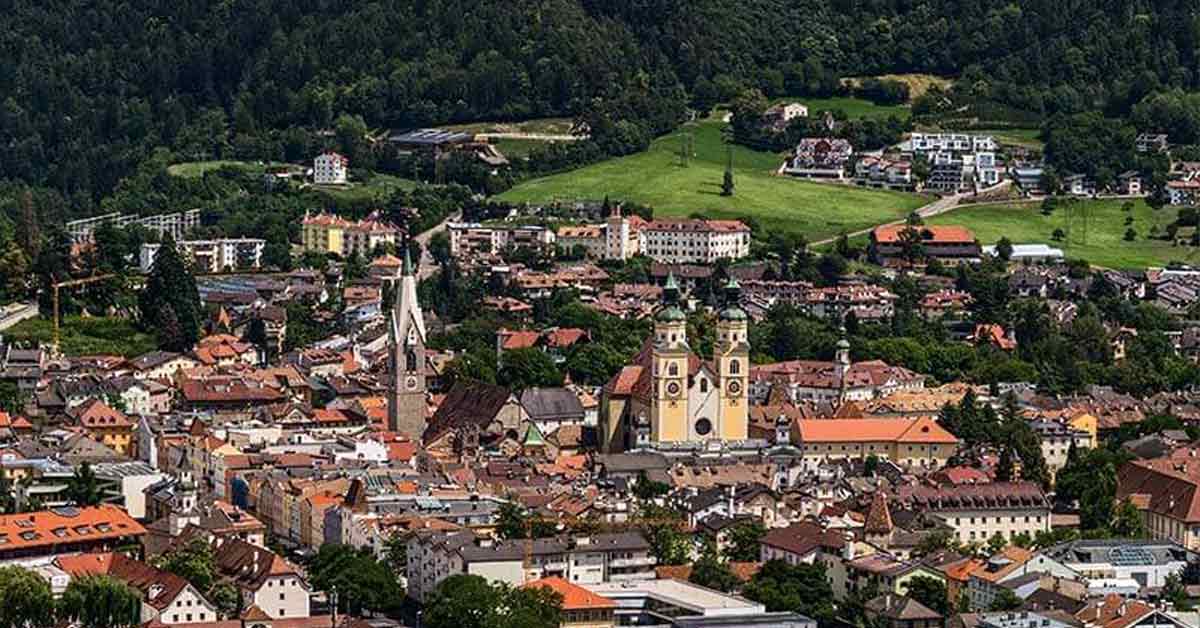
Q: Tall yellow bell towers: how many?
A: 2